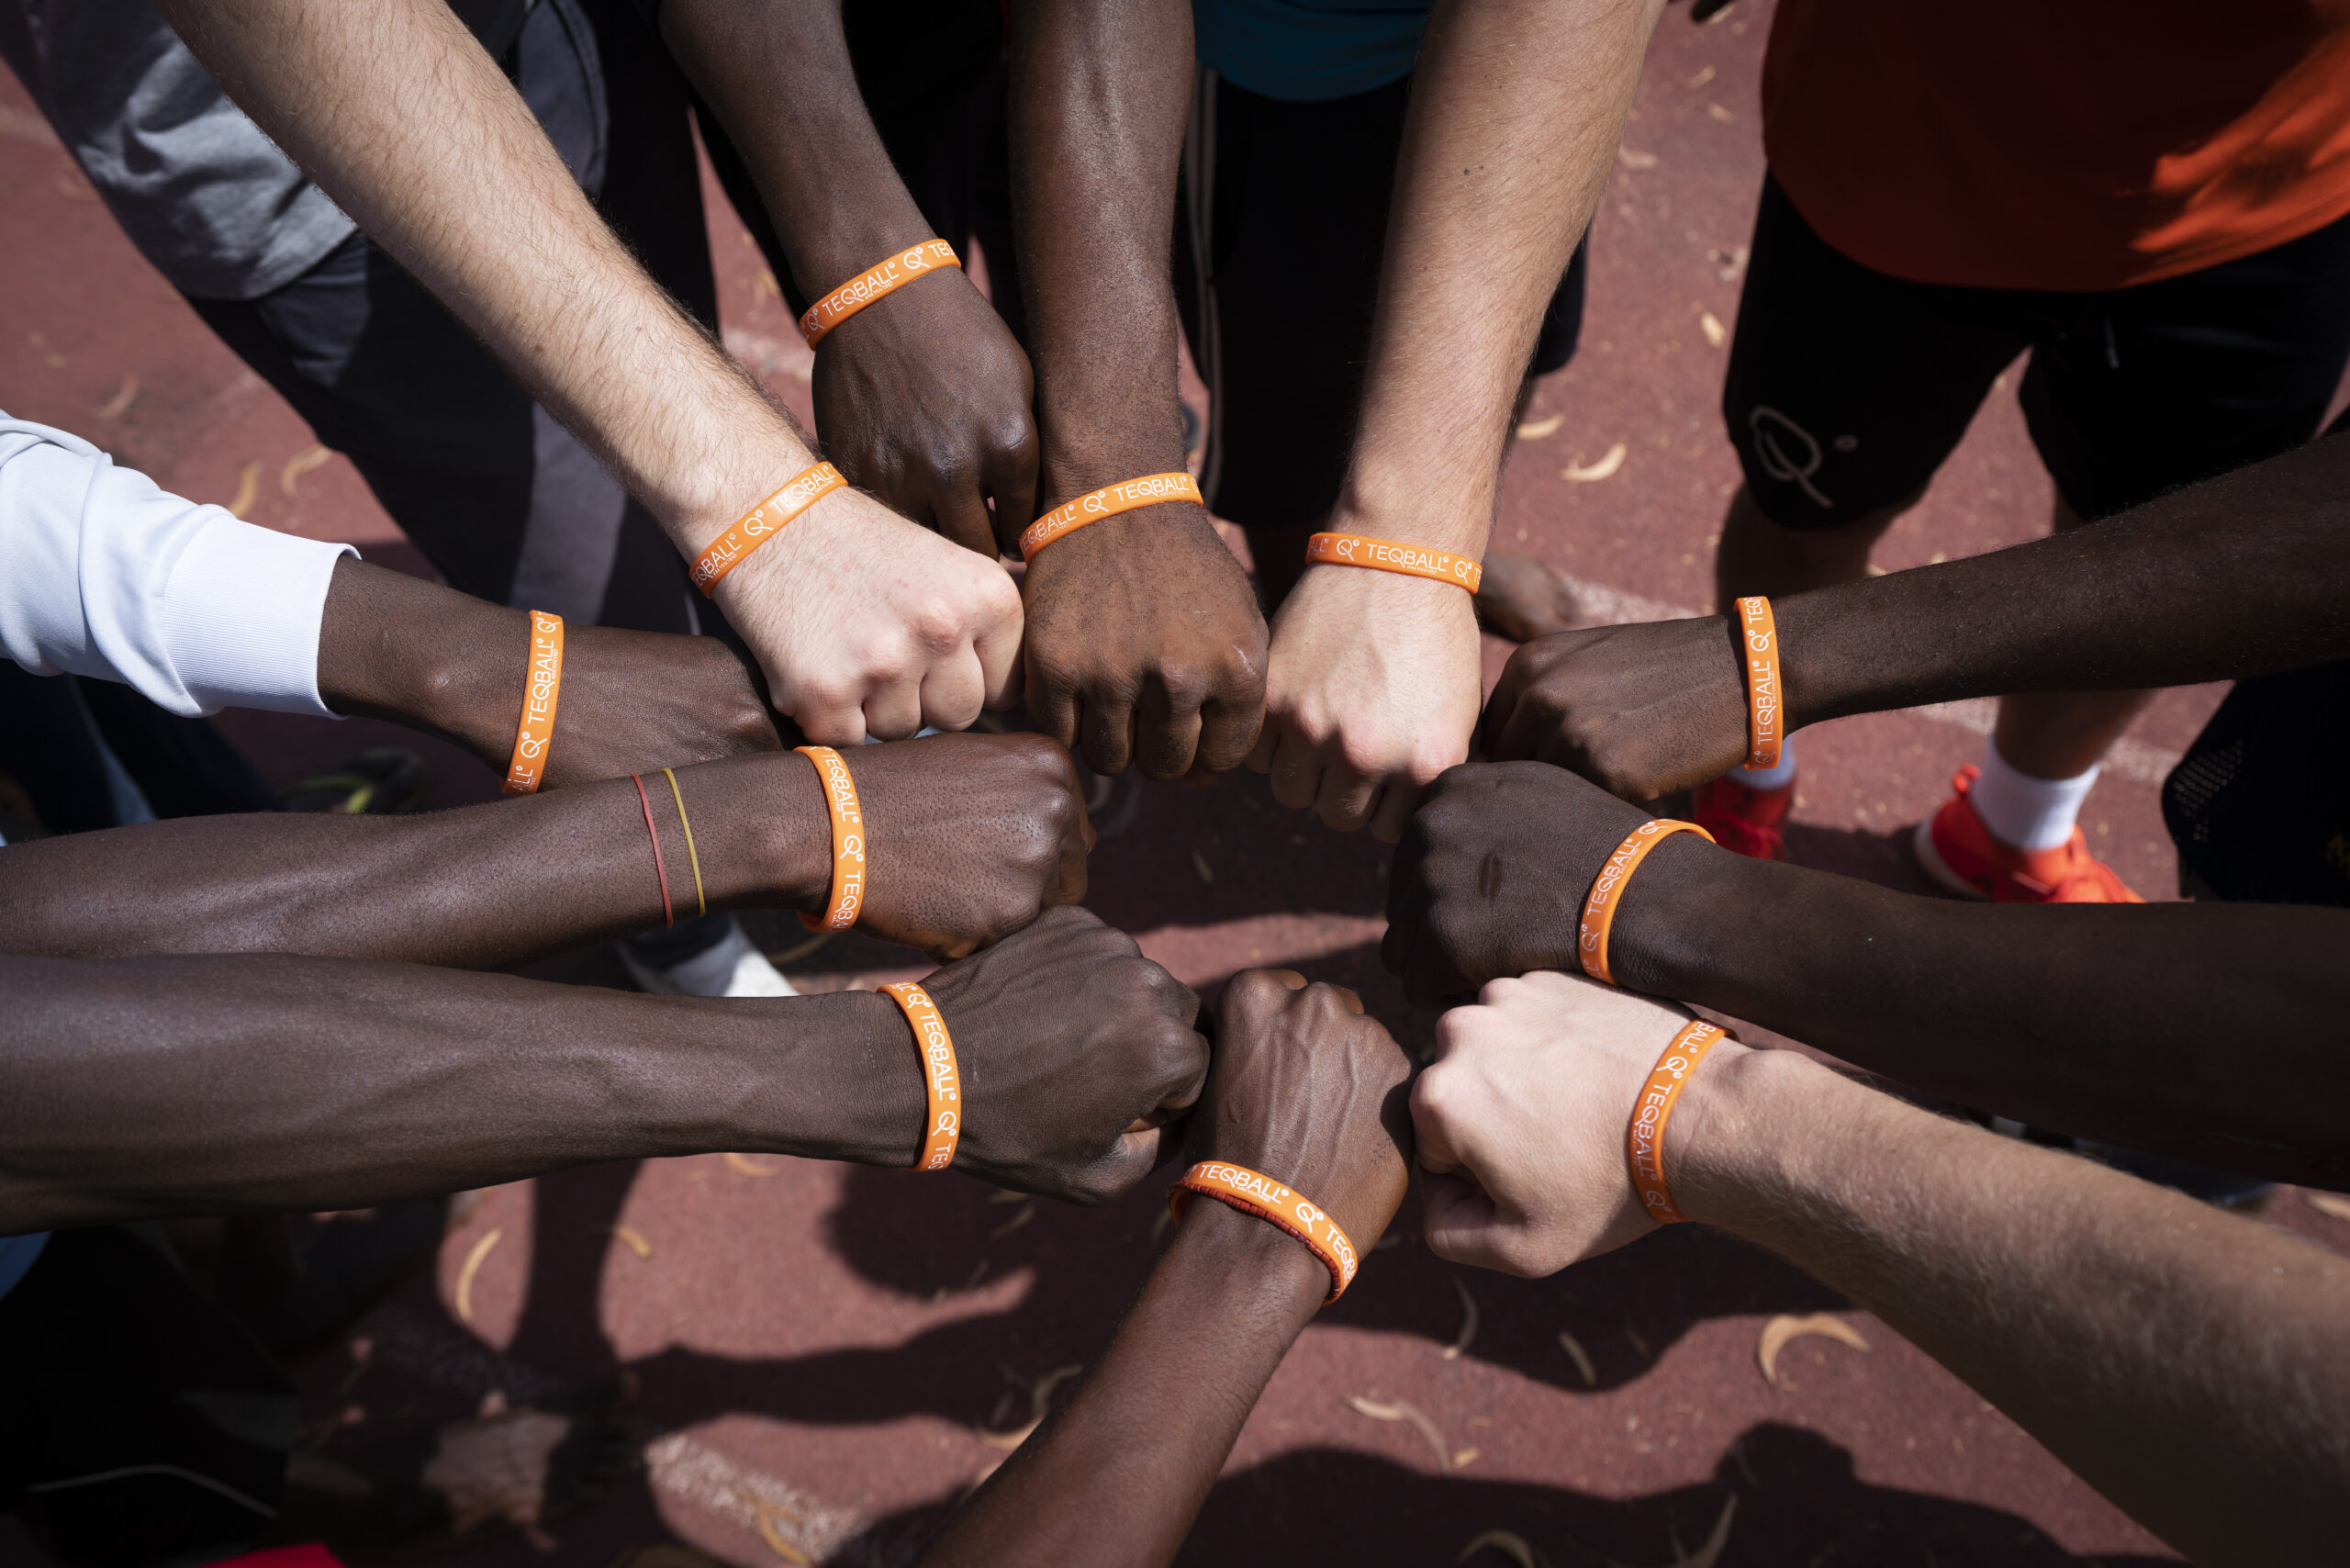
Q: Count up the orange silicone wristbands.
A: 11